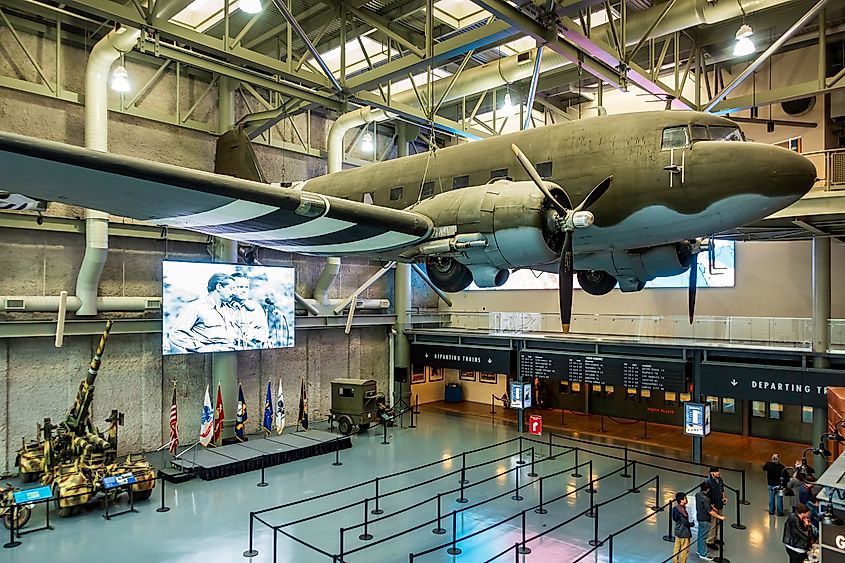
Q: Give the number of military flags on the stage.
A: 6